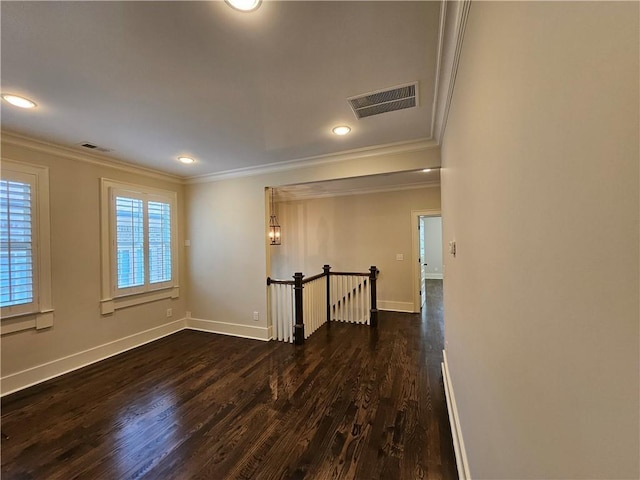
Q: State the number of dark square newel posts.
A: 3